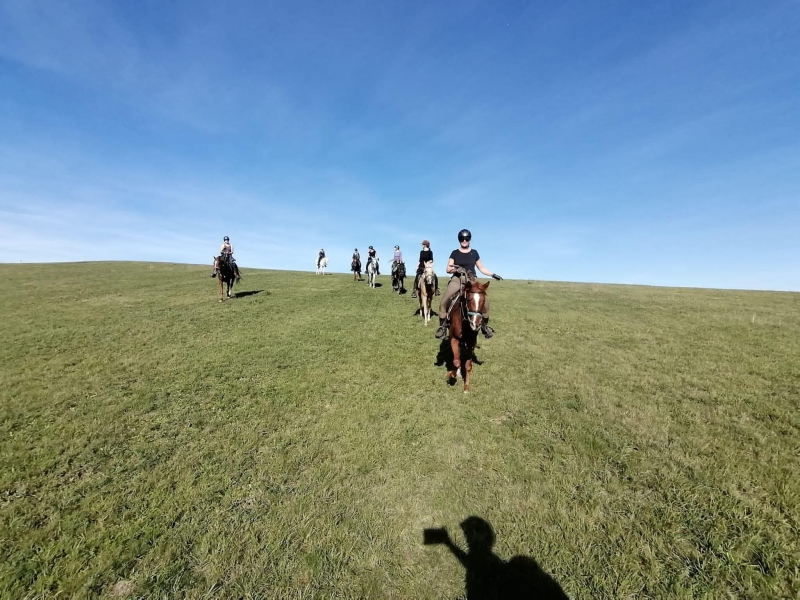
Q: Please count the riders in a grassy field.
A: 7